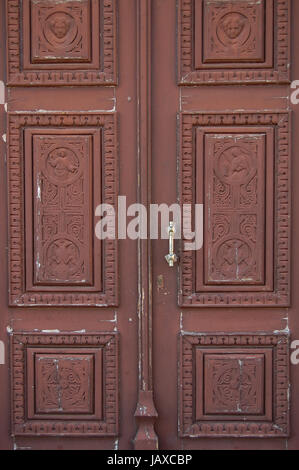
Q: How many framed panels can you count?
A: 6